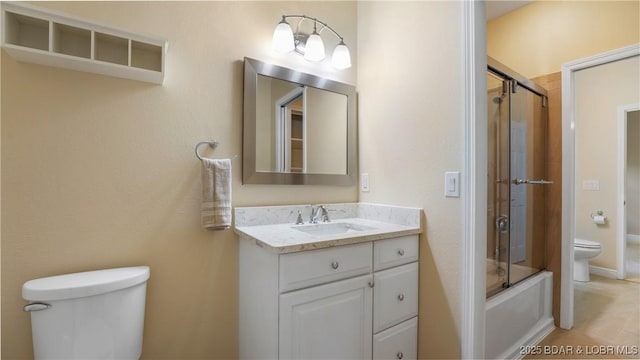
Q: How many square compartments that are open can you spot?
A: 4